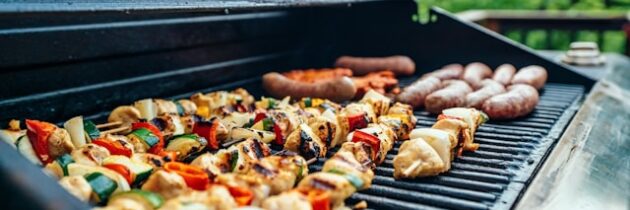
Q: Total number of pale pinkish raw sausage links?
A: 8